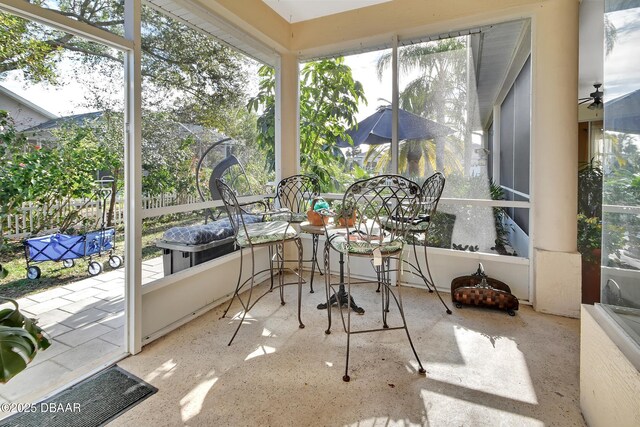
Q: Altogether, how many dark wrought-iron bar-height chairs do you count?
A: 4